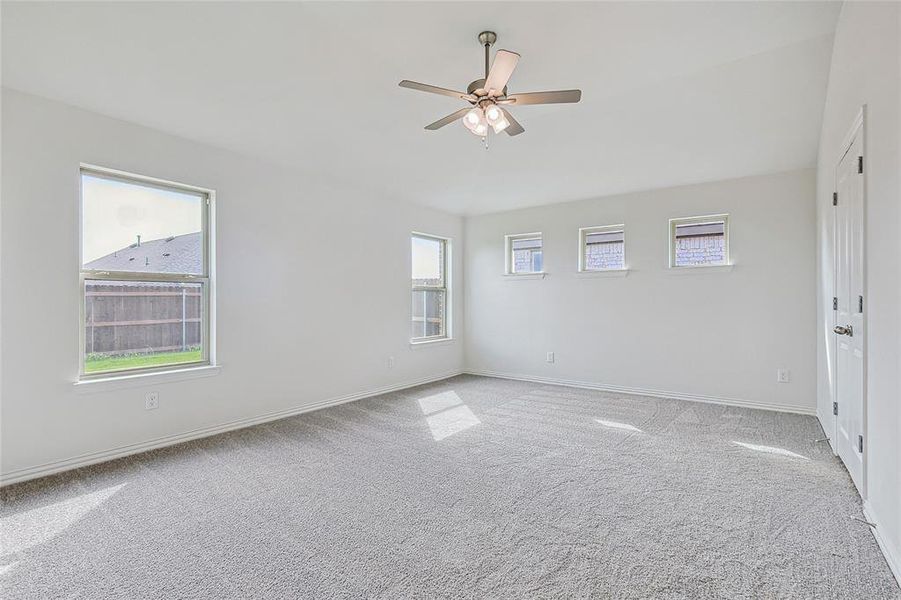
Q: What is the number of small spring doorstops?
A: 2